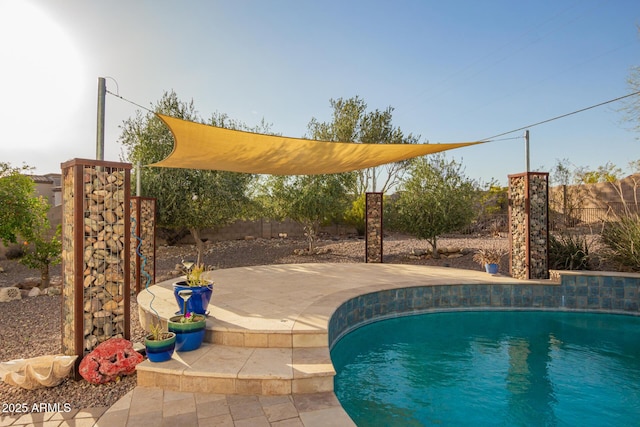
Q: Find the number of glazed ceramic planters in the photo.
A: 4